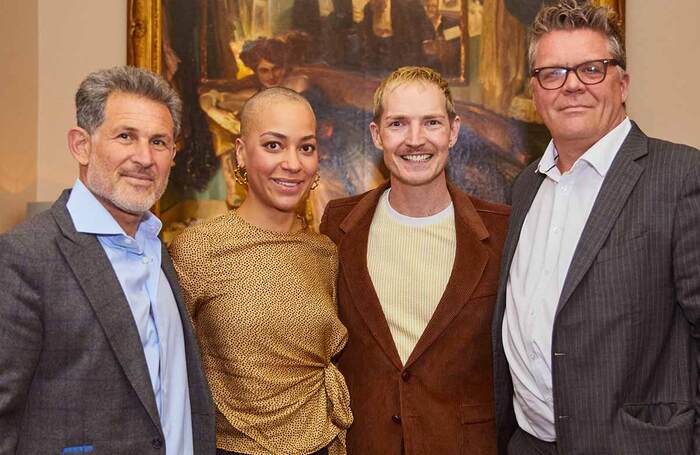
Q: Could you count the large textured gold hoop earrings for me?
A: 2